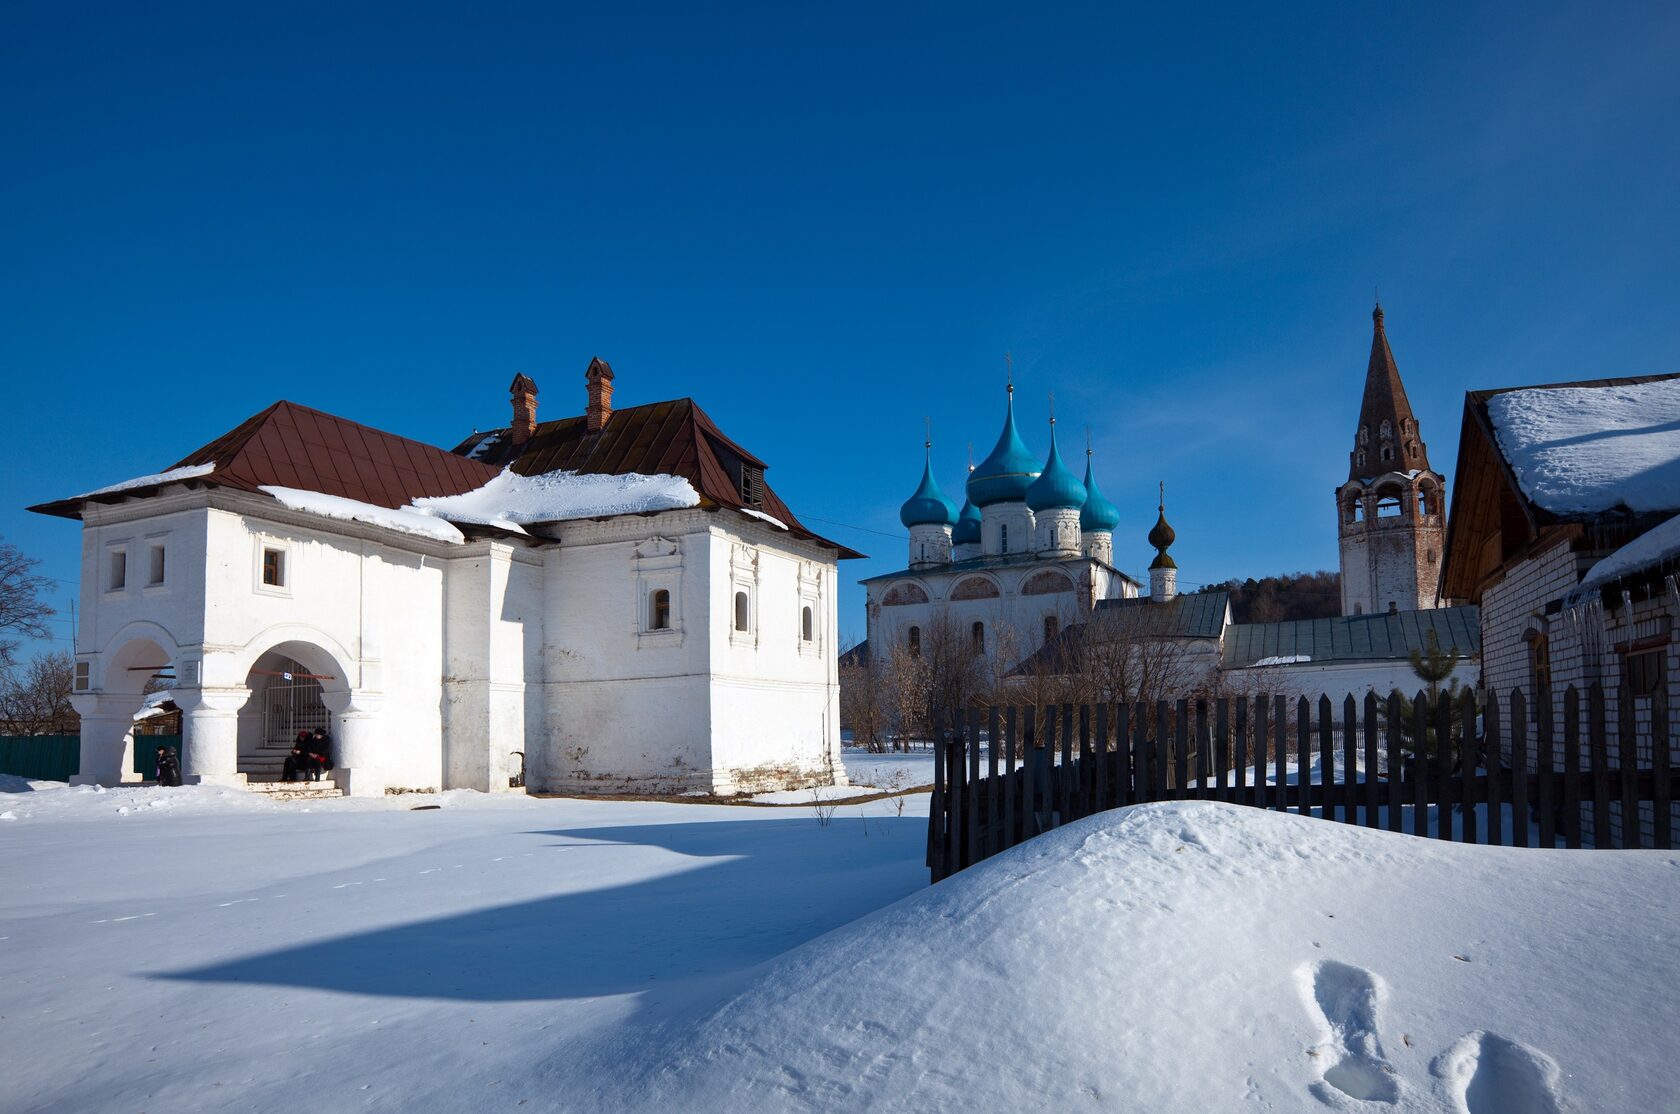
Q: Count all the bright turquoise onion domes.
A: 5